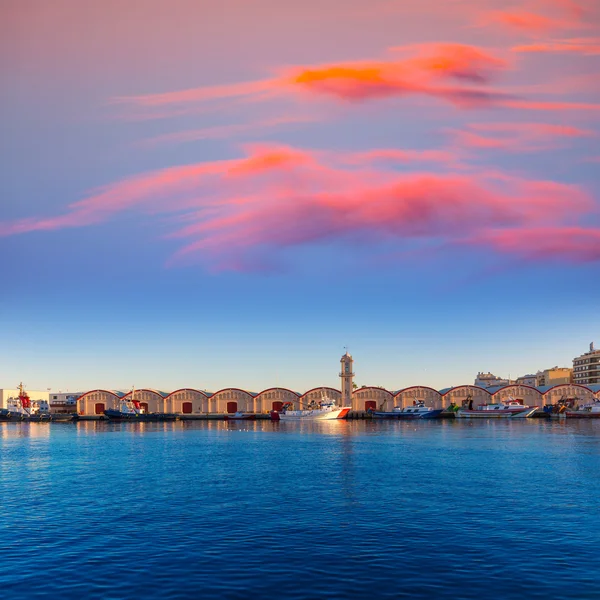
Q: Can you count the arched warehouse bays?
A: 11